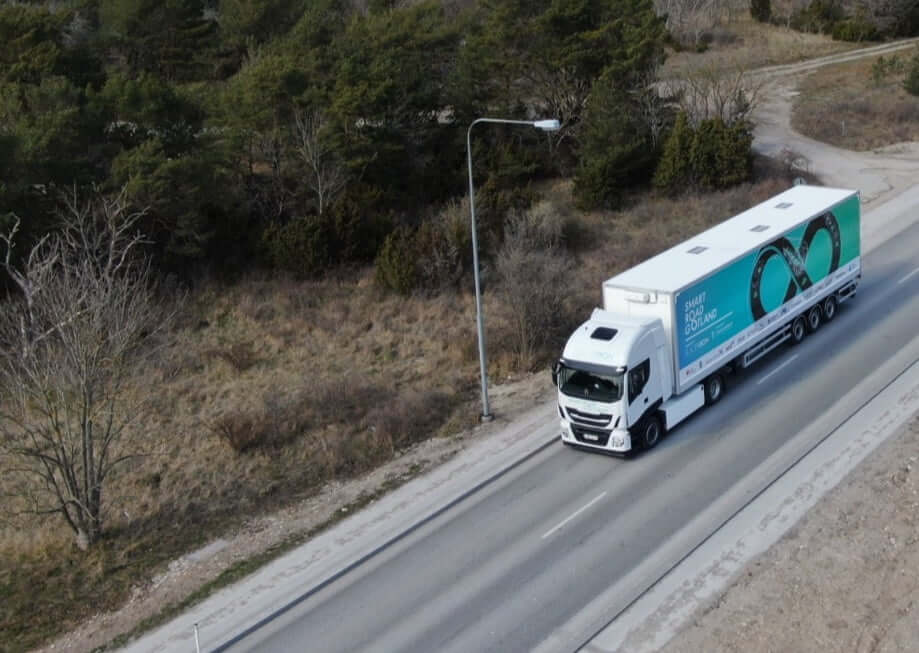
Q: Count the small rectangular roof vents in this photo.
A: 3